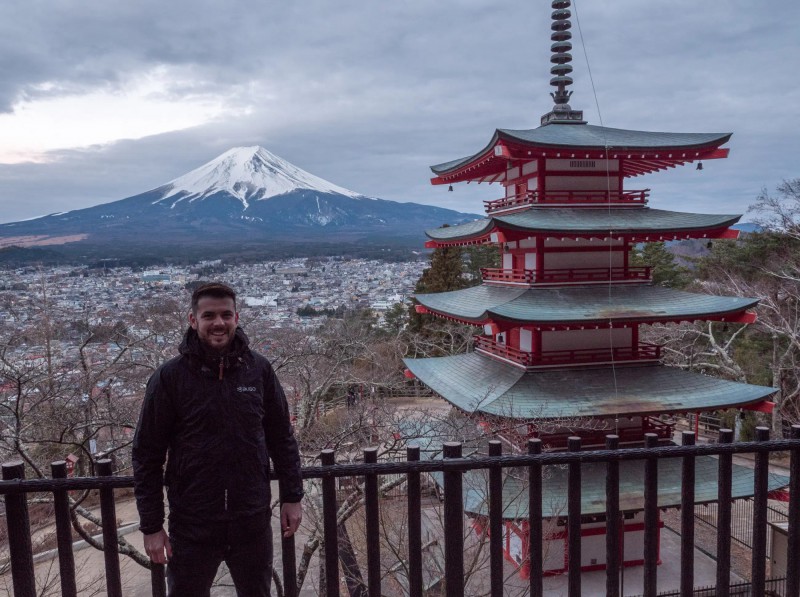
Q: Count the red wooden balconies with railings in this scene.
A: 4